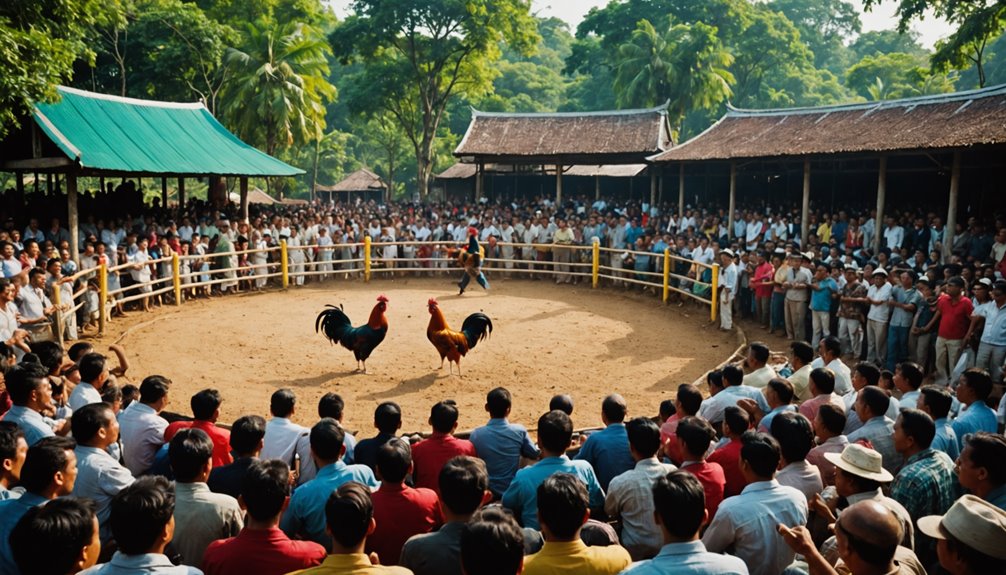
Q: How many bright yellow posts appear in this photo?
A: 8